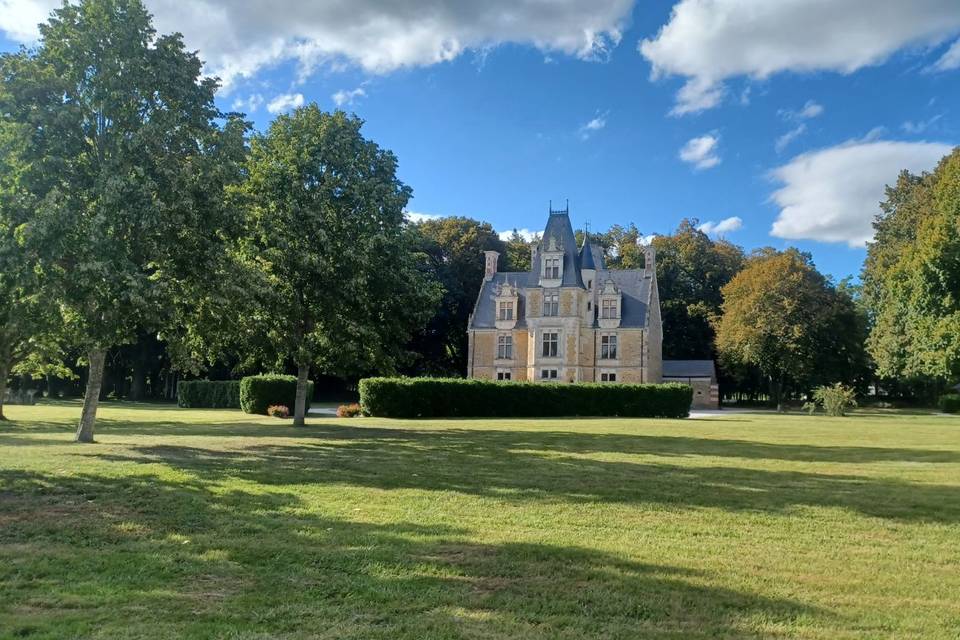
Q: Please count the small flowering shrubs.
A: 2